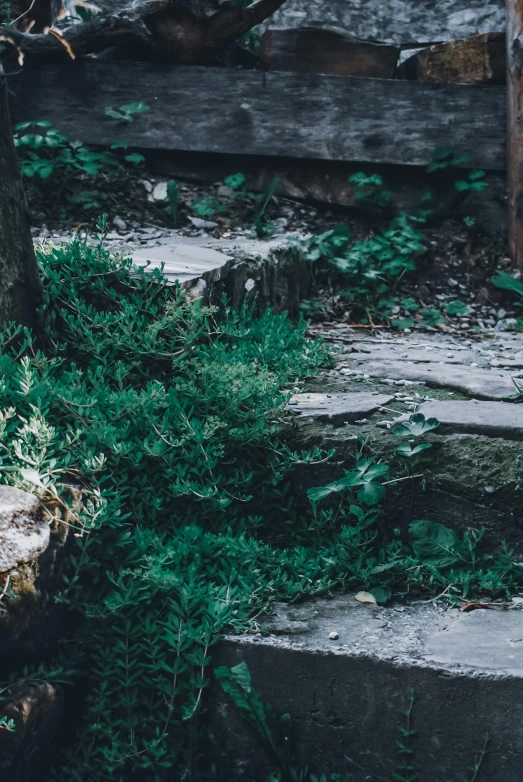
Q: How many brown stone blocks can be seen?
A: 2